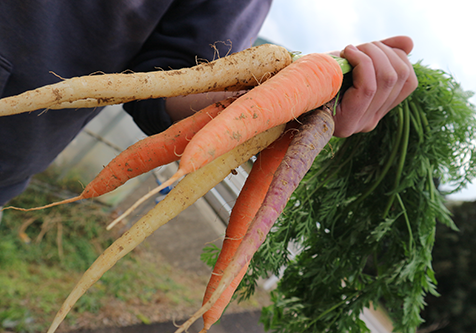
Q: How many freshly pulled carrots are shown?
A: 6